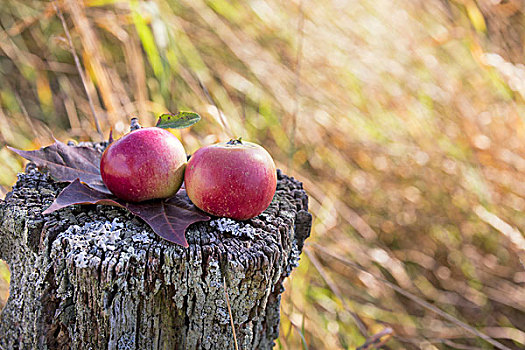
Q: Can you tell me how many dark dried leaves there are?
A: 2